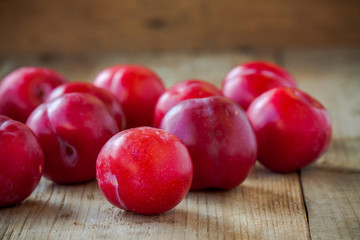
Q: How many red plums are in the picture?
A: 10